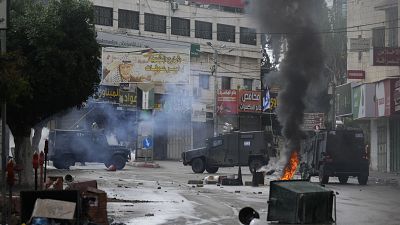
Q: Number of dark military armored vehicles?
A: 3